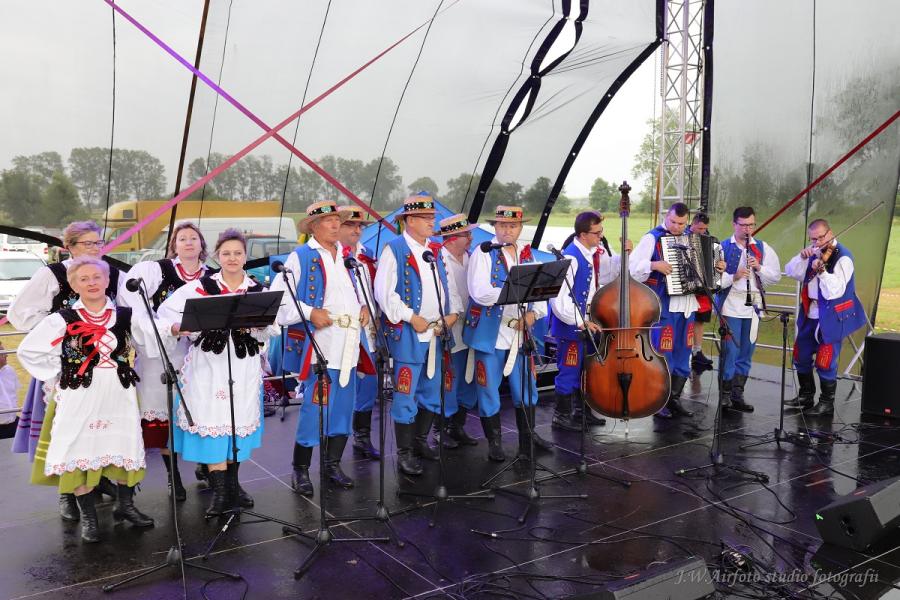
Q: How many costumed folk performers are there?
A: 13